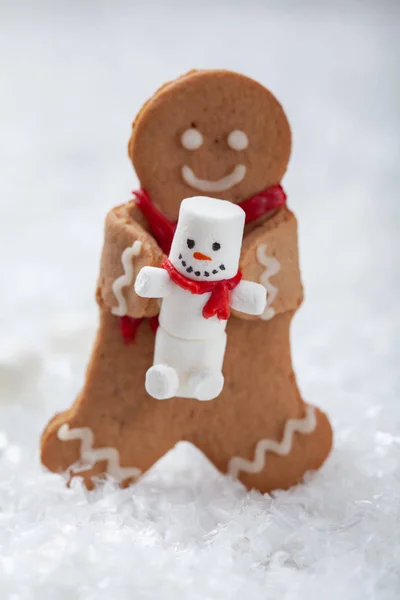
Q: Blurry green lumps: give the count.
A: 0